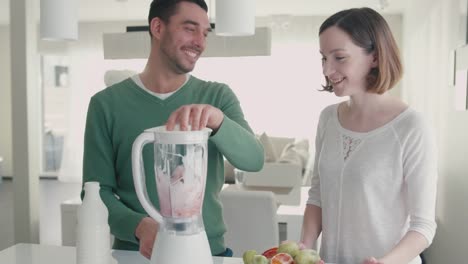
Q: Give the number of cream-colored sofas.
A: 1